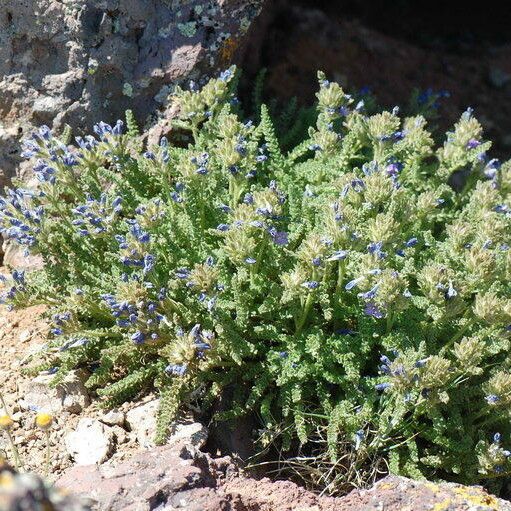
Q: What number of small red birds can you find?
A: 0